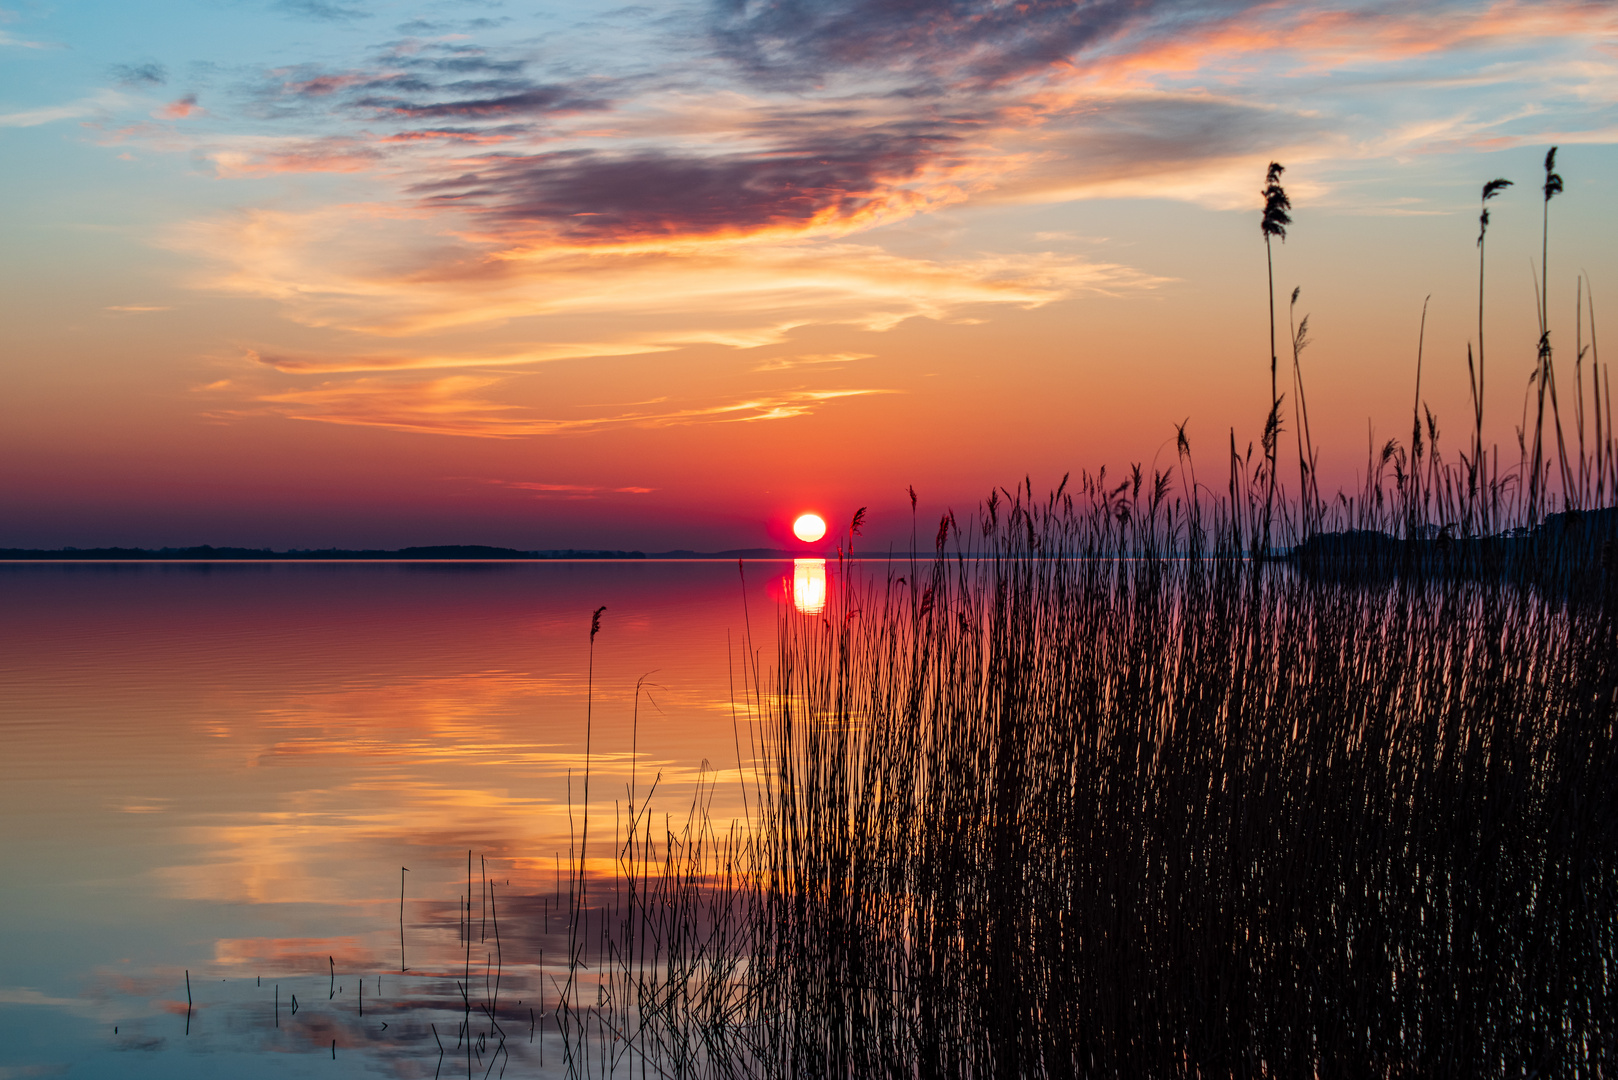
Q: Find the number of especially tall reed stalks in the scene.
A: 3